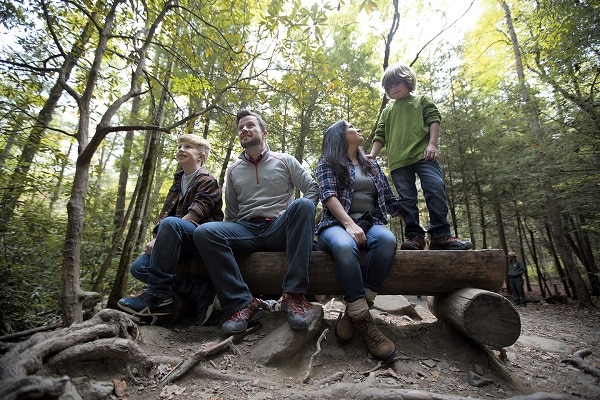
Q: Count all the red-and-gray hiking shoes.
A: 2